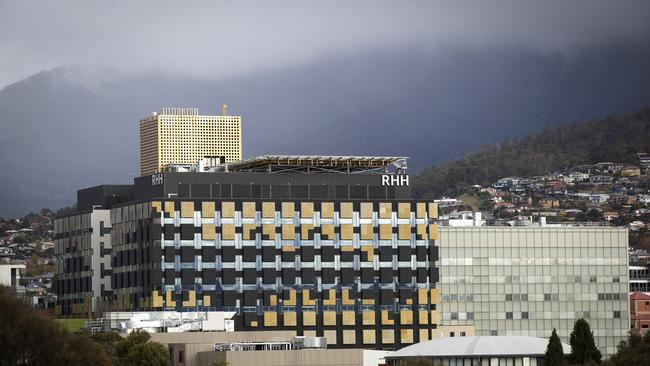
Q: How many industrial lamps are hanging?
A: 0